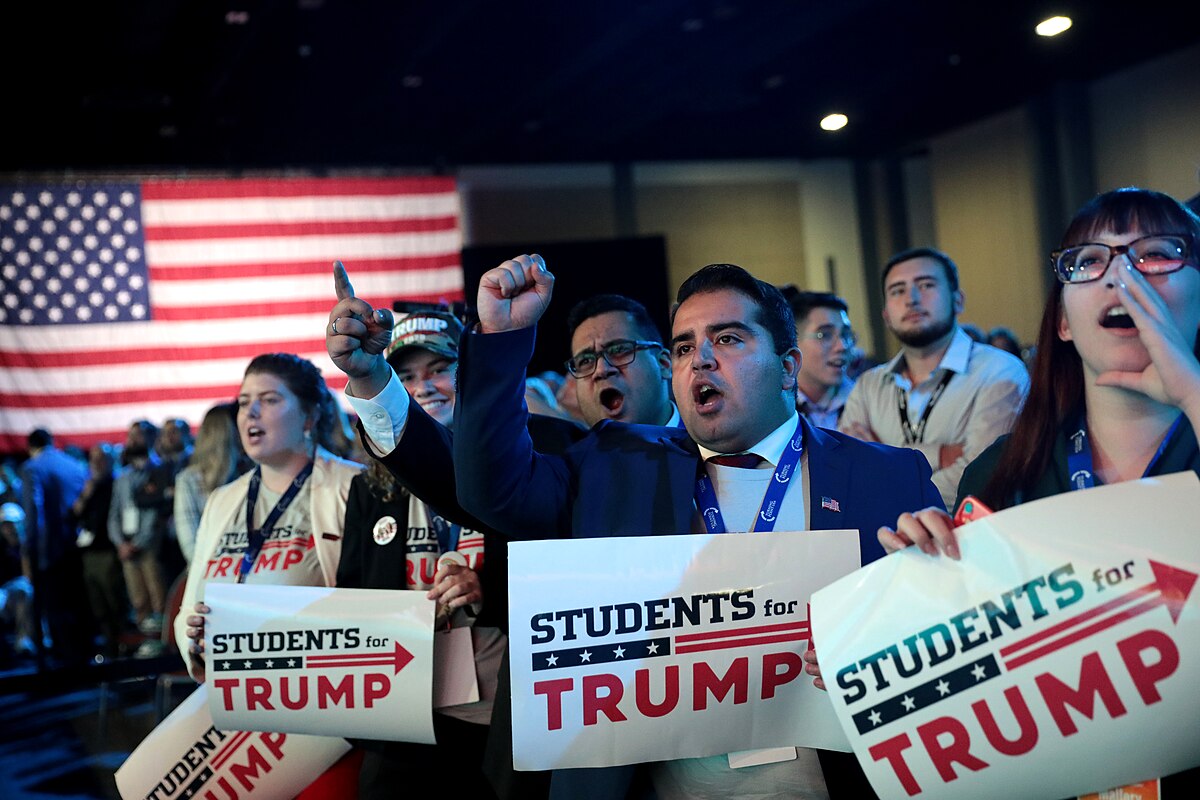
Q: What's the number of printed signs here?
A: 4